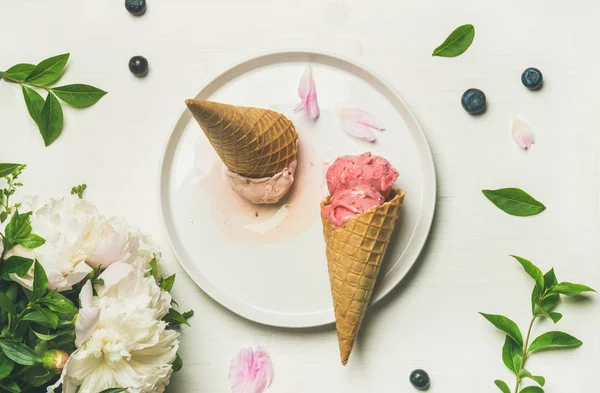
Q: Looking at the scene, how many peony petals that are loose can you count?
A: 4